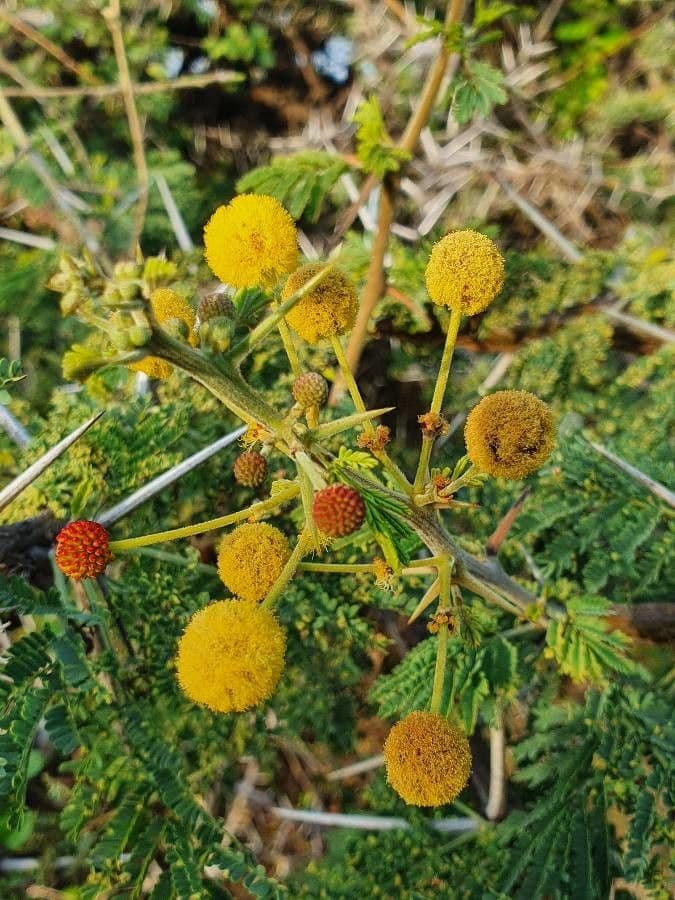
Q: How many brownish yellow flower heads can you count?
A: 2